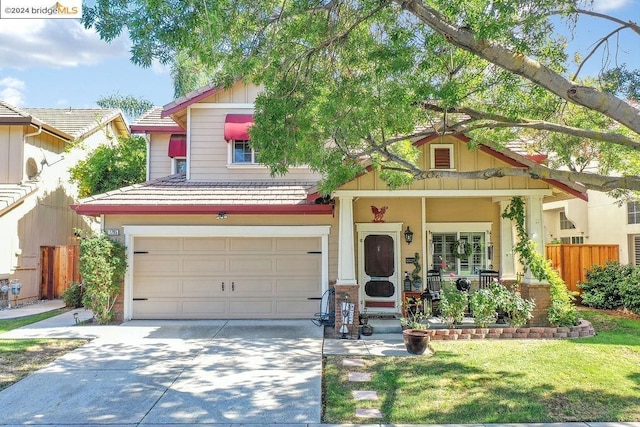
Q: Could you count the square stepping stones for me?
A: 4